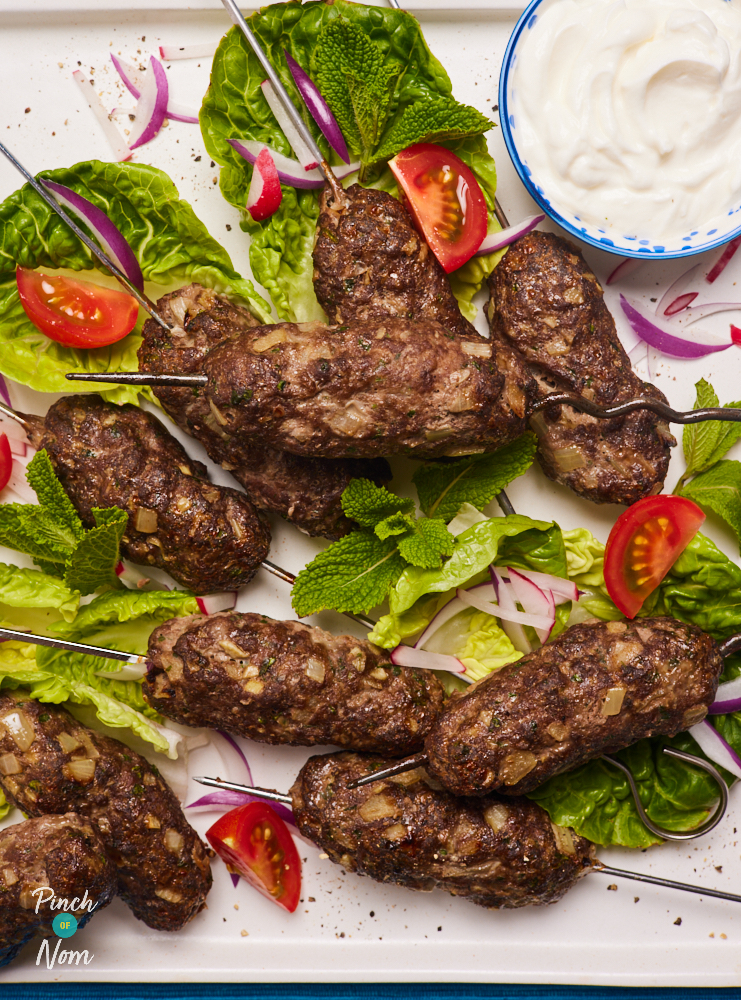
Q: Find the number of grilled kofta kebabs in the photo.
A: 10